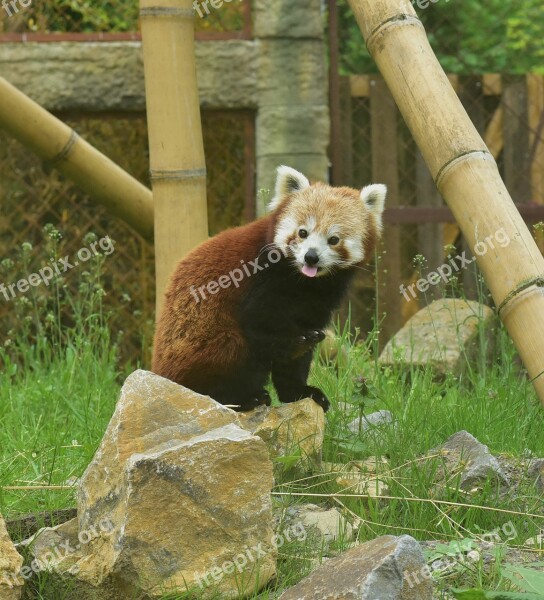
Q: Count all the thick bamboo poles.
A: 3